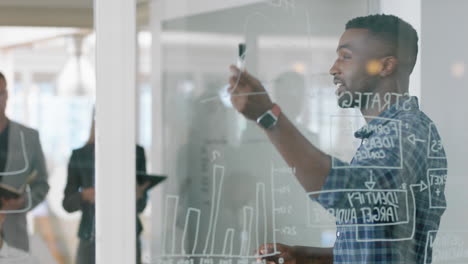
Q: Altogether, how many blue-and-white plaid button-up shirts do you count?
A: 1